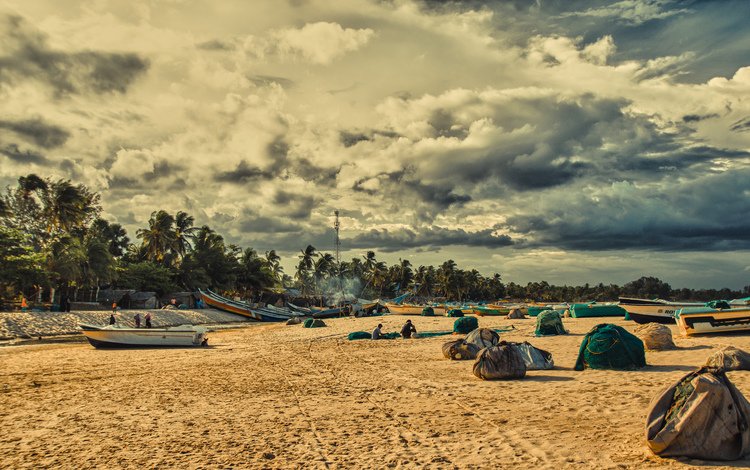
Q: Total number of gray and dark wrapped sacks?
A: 5